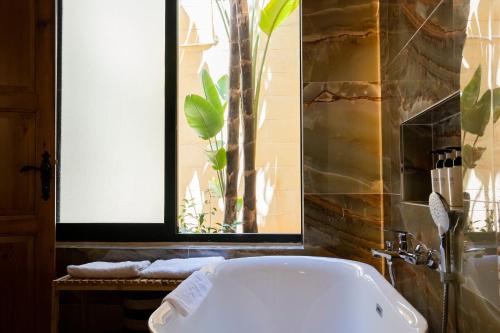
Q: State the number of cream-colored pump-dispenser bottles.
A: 3